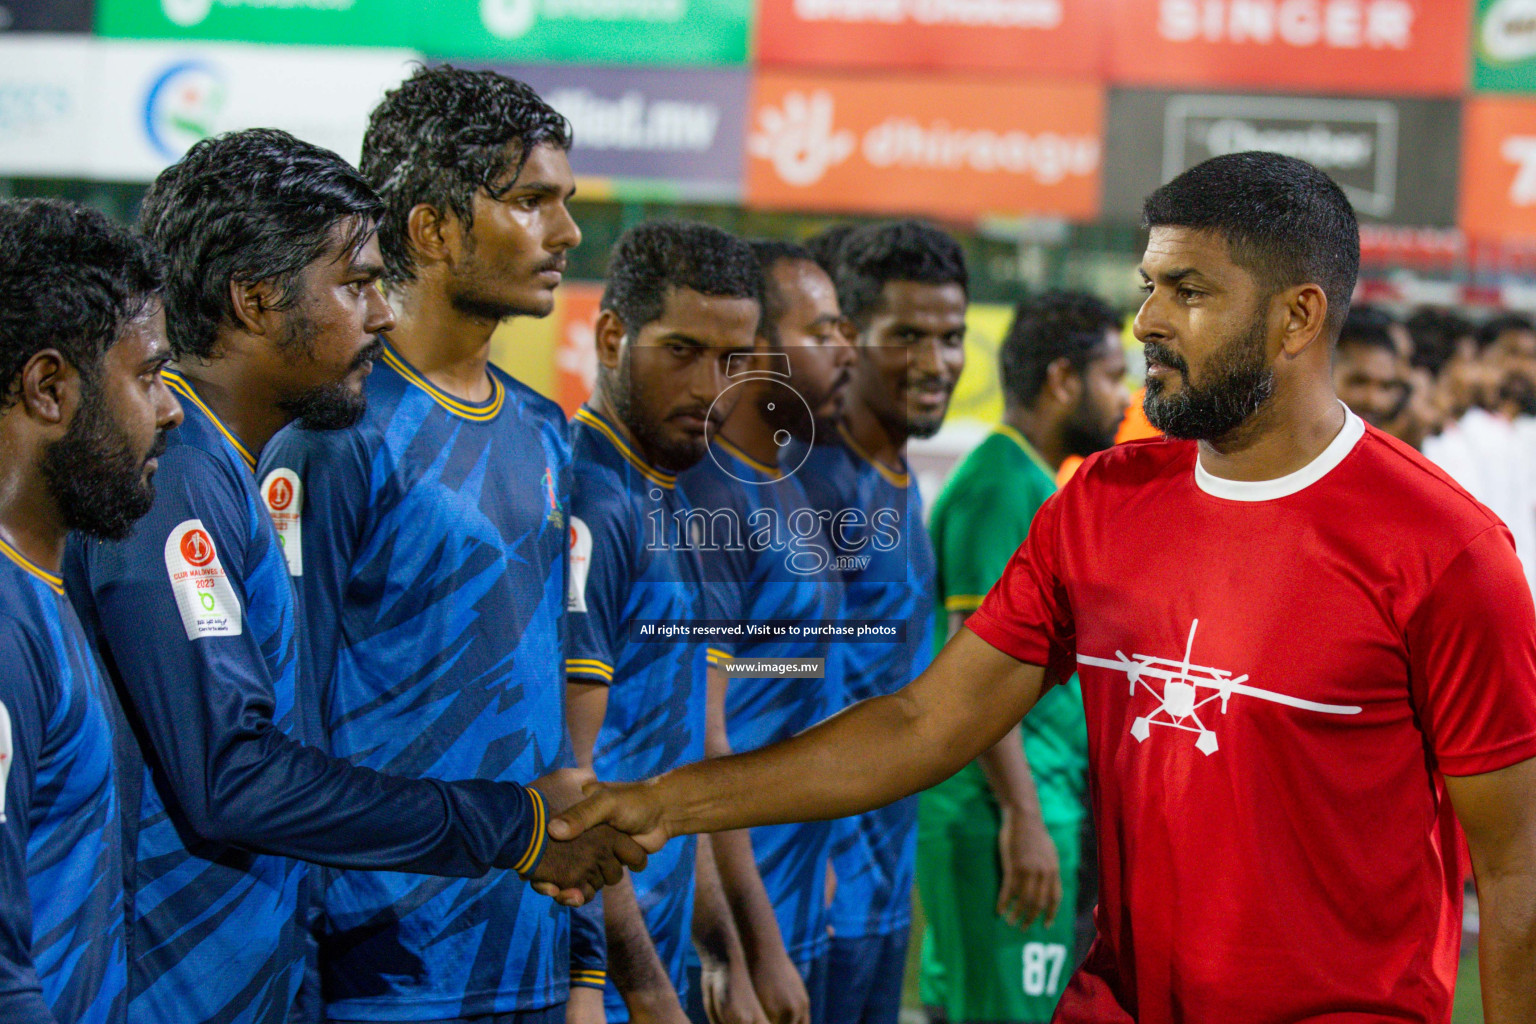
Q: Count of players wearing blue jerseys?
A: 6